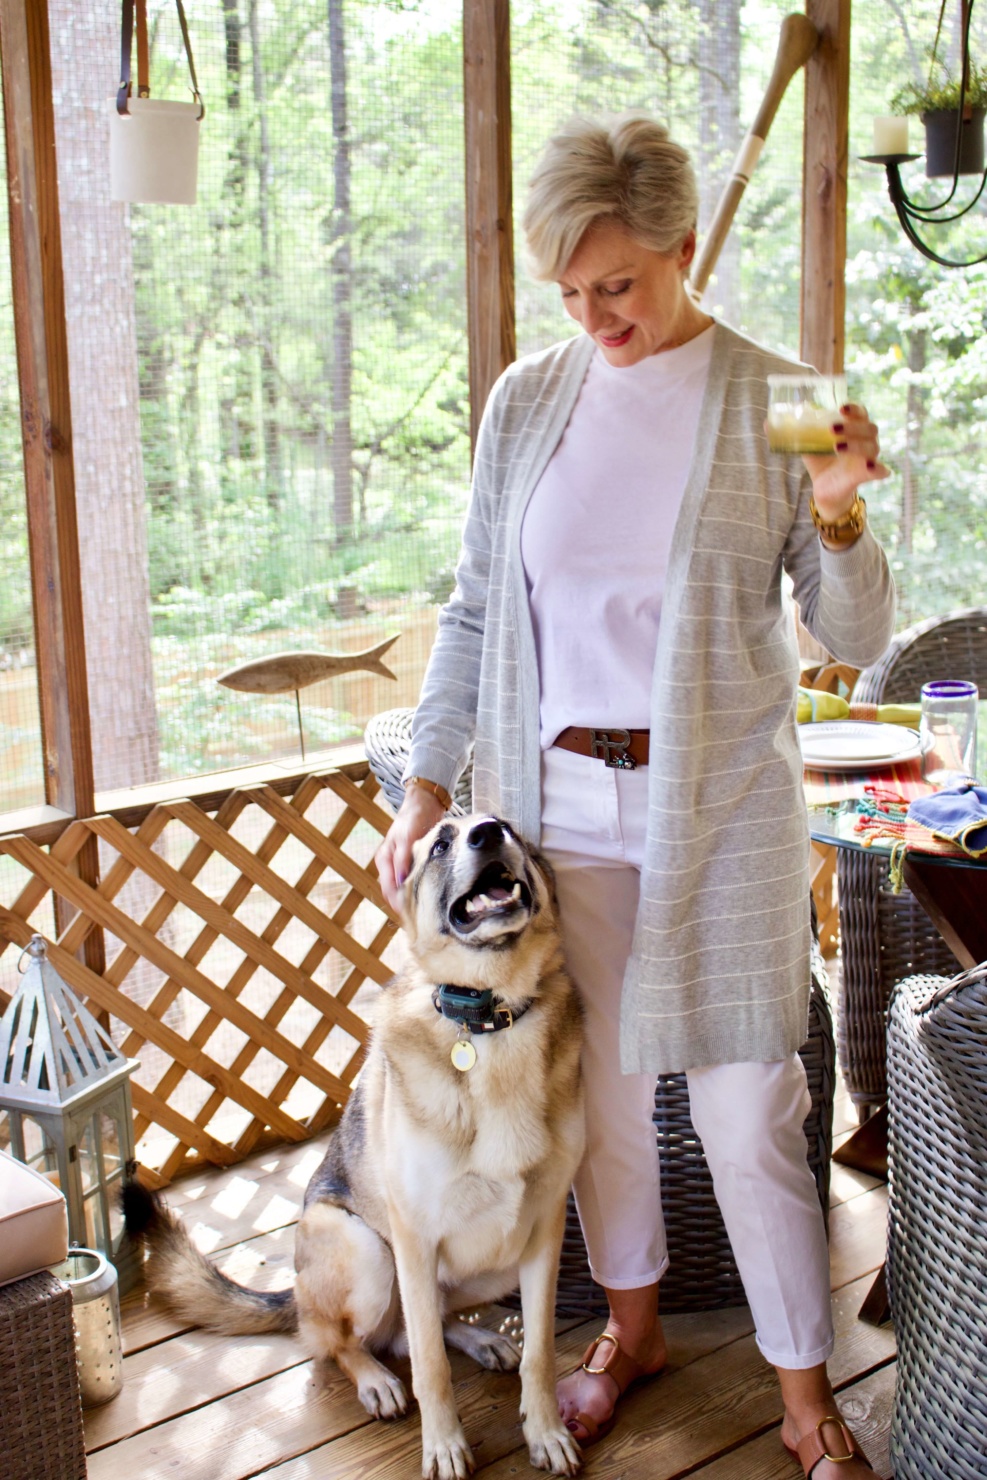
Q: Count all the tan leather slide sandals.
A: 2